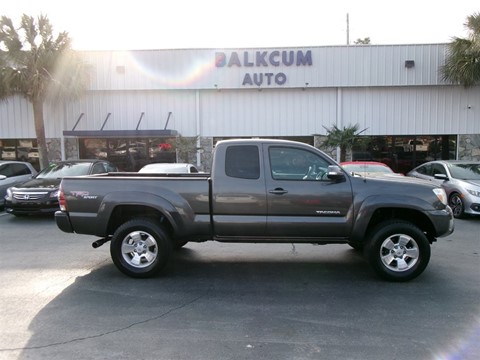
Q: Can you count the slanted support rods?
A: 4